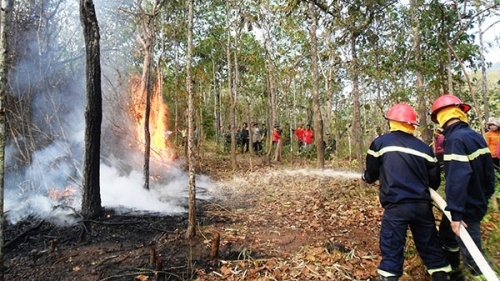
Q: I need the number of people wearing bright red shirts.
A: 3